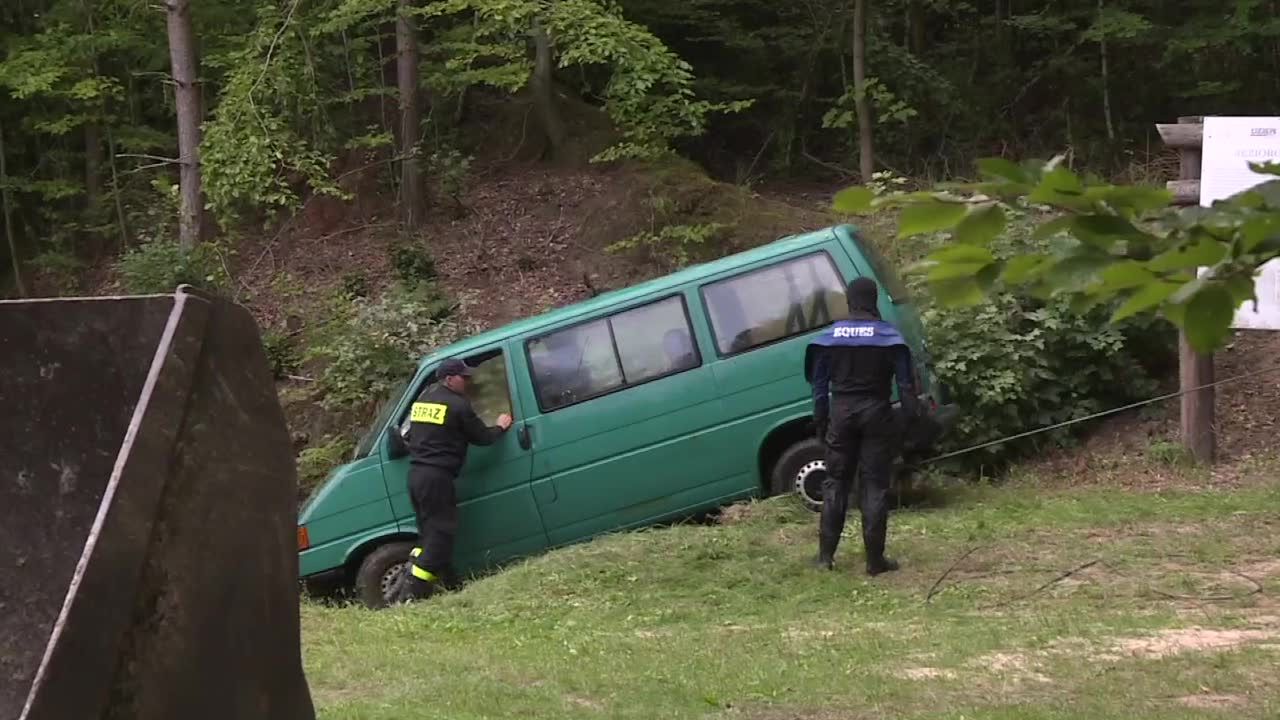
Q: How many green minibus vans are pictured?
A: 1